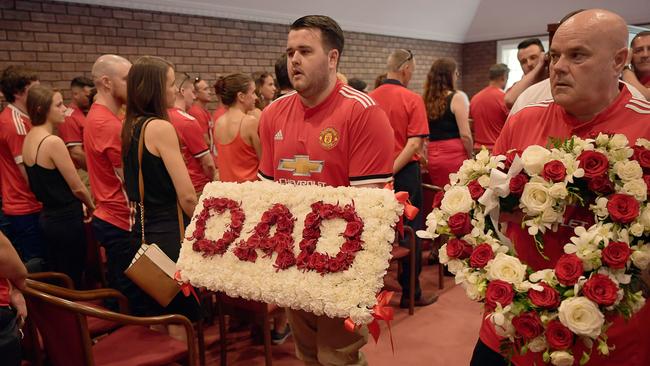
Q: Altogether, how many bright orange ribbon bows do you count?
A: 3